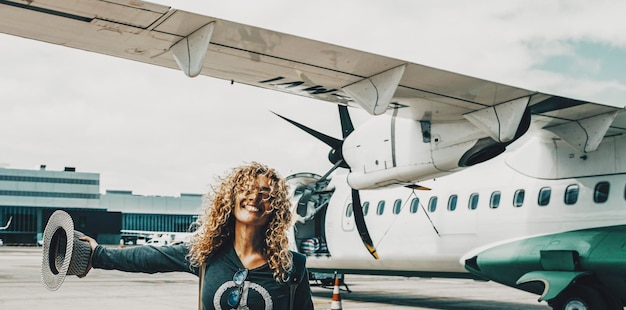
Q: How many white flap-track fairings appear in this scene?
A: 4